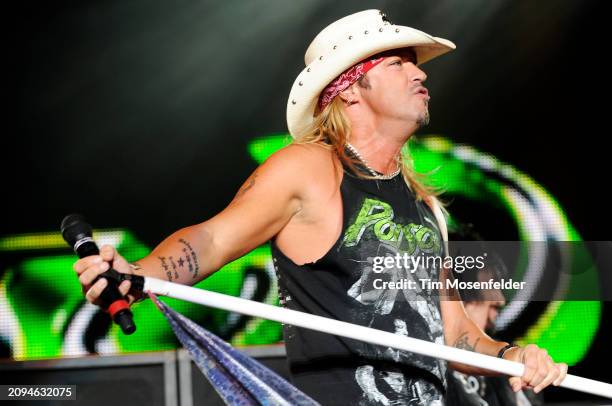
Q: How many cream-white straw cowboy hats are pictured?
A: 1